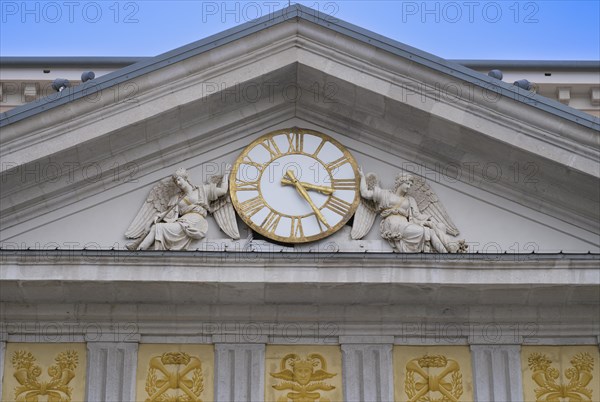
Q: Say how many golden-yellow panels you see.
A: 5